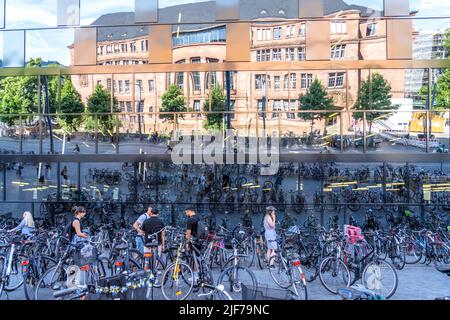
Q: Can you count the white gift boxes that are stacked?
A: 0